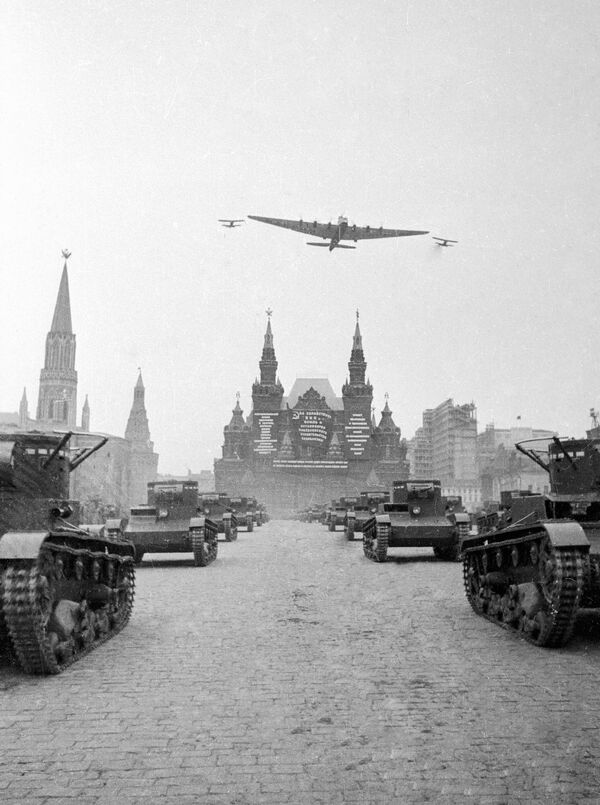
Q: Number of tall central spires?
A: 2